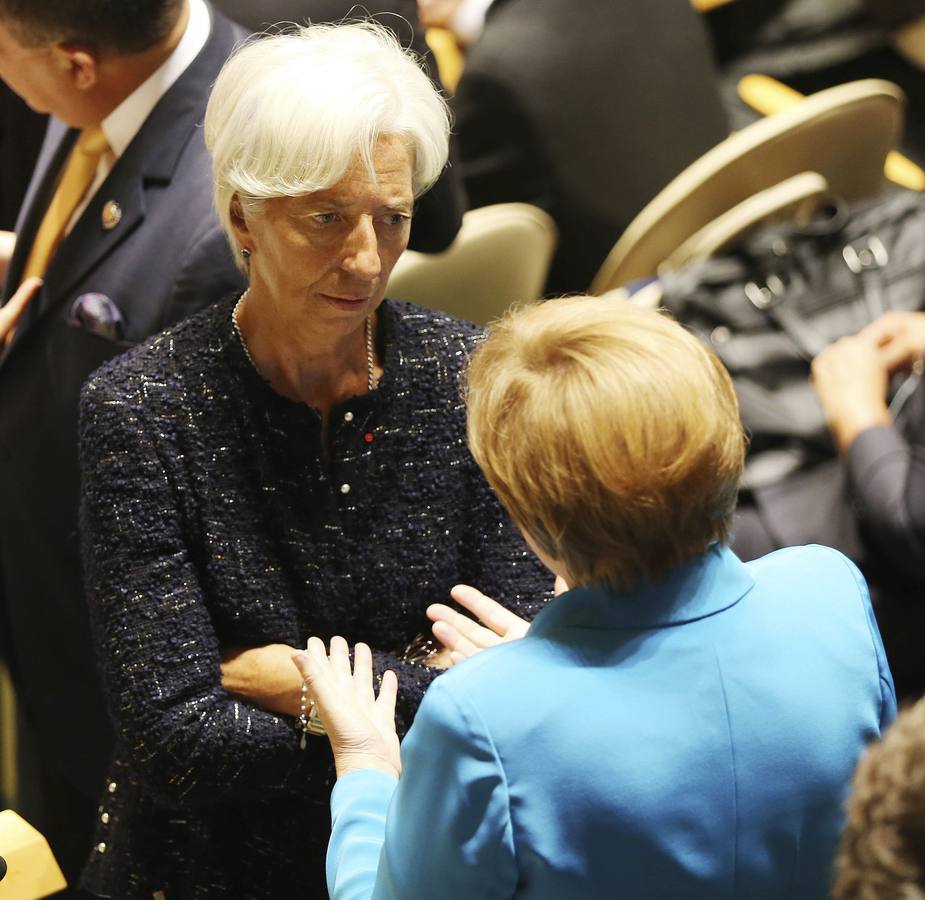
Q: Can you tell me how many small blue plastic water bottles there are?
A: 0